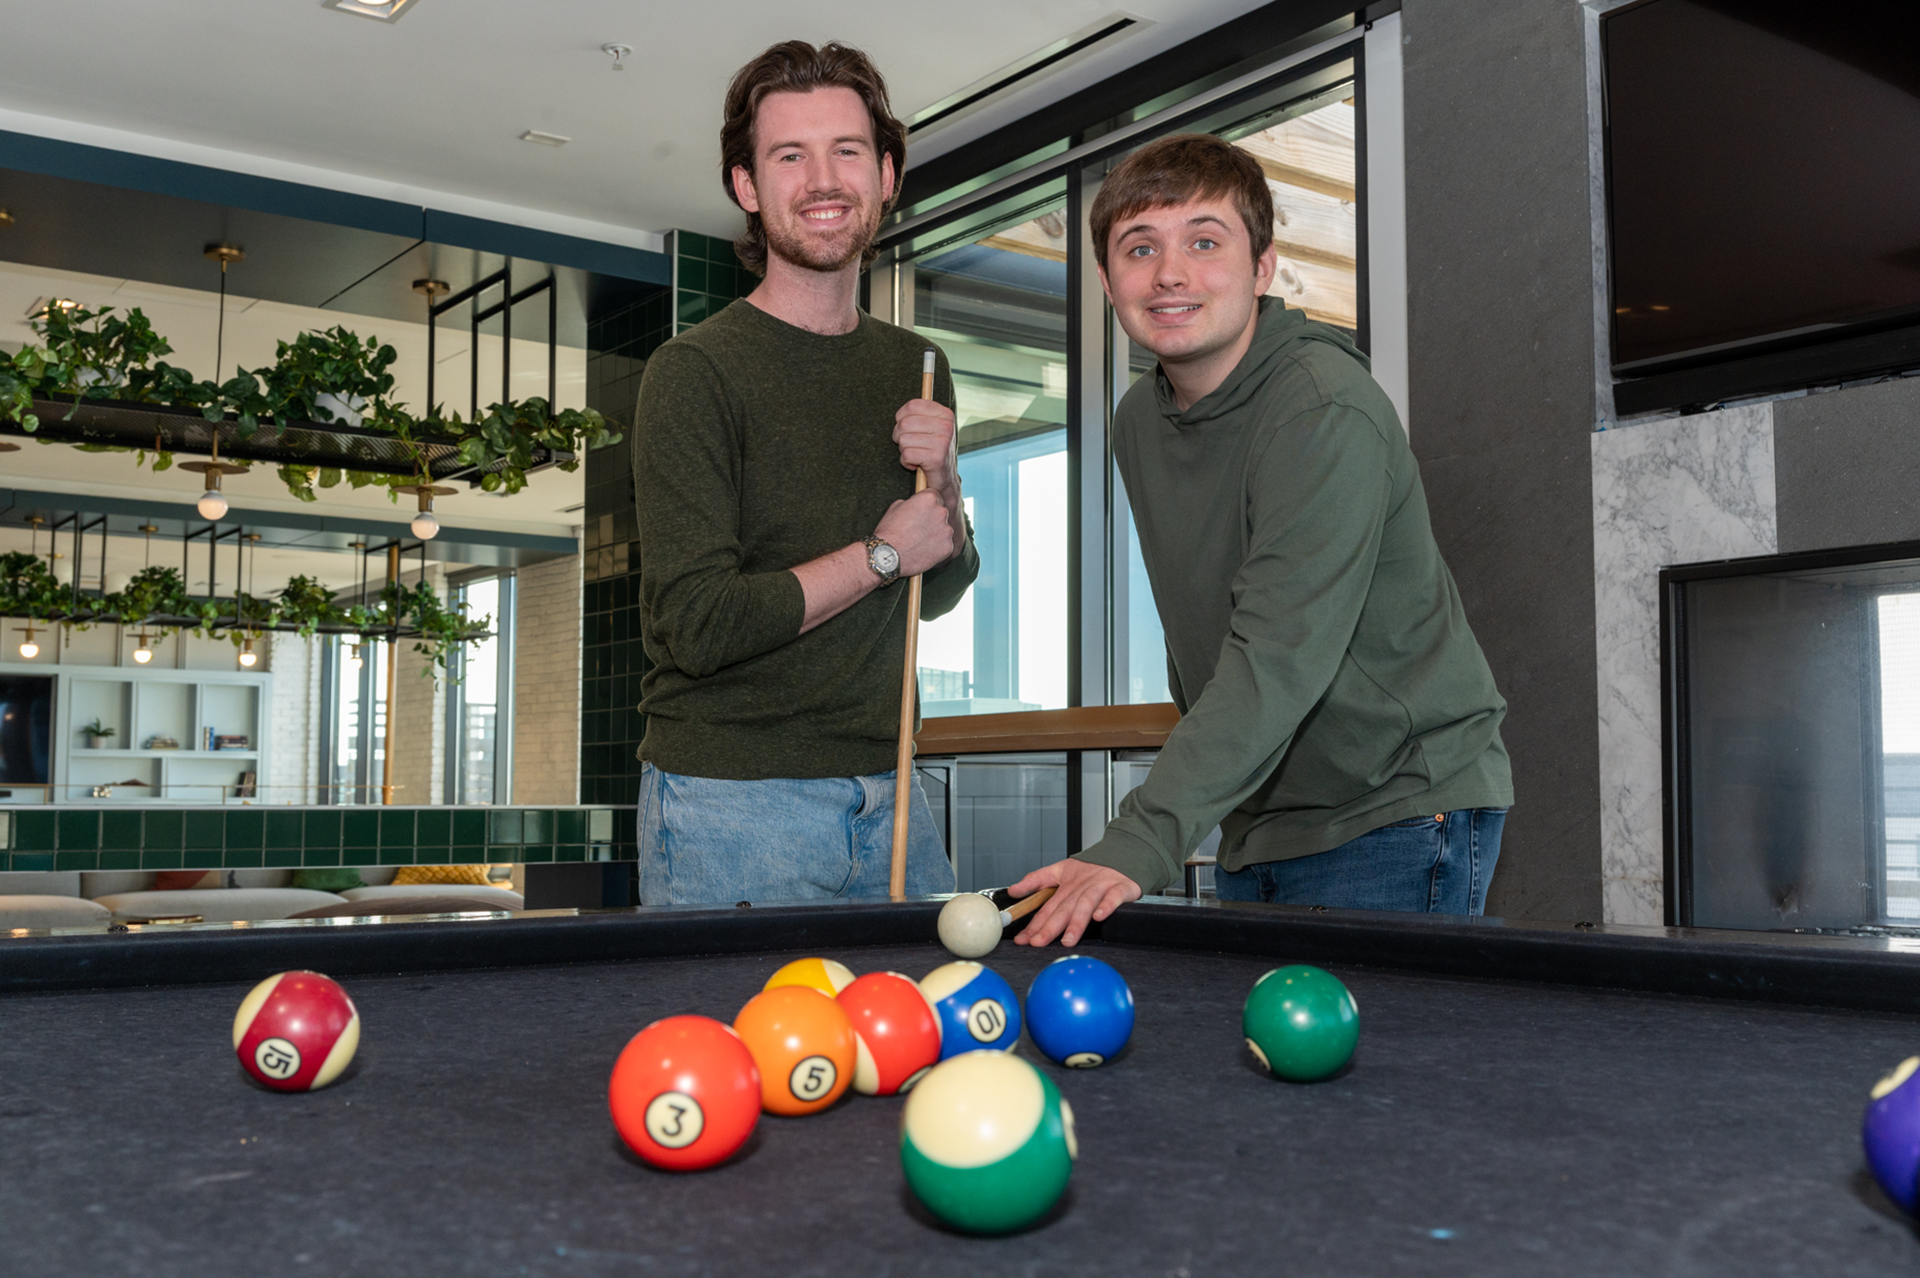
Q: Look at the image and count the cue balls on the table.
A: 1